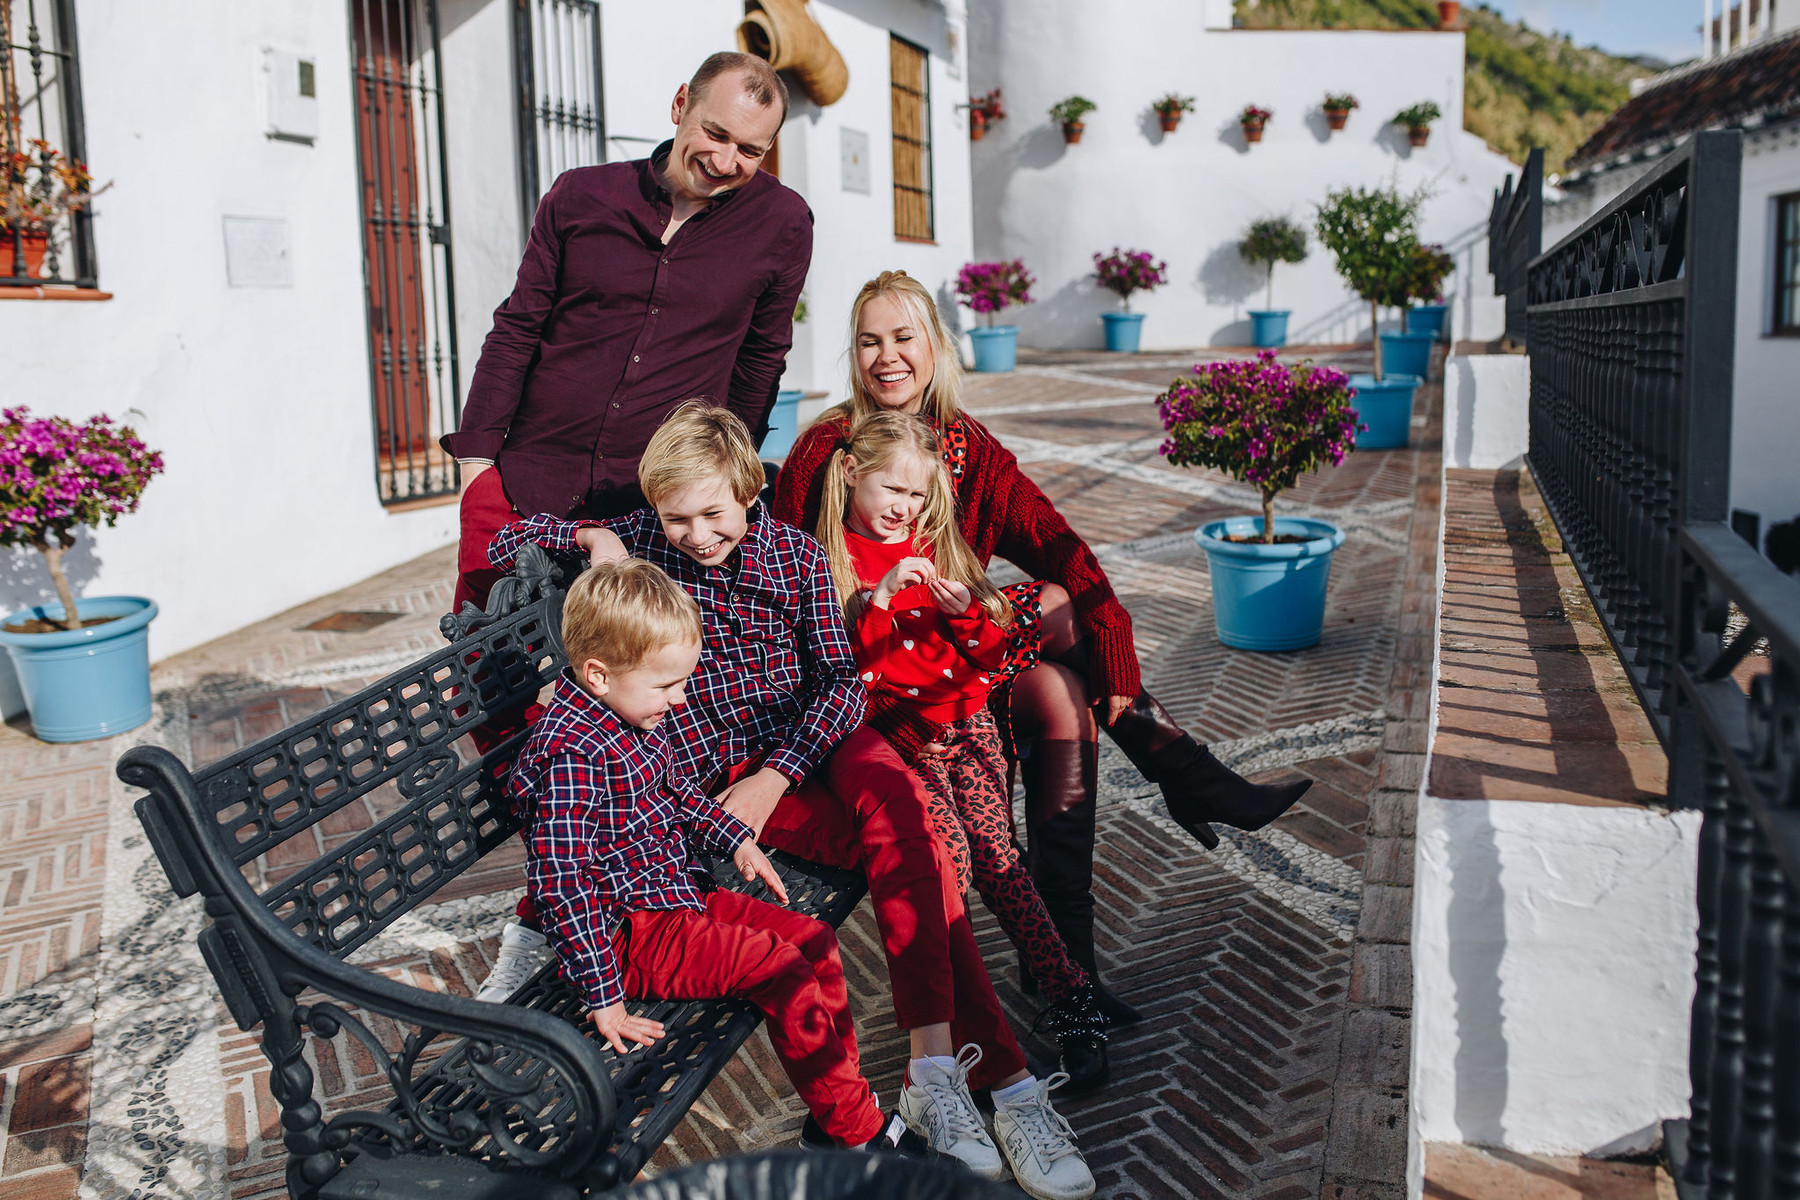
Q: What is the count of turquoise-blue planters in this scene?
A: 9